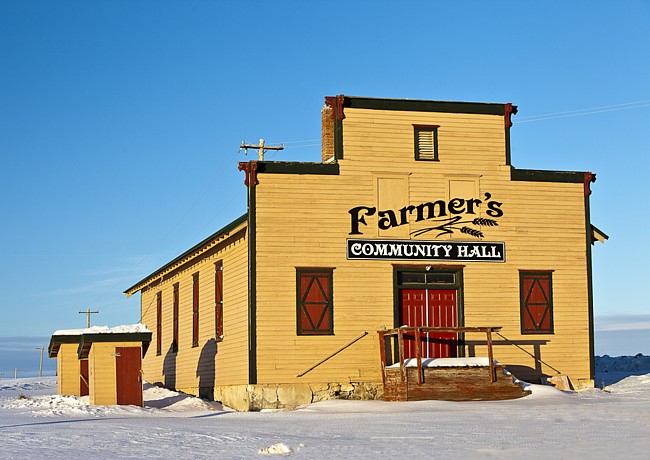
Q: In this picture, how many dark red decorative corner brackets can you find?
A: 4